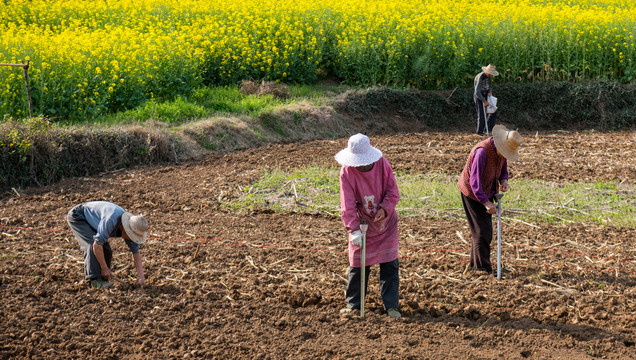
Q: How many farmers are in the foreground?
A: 3